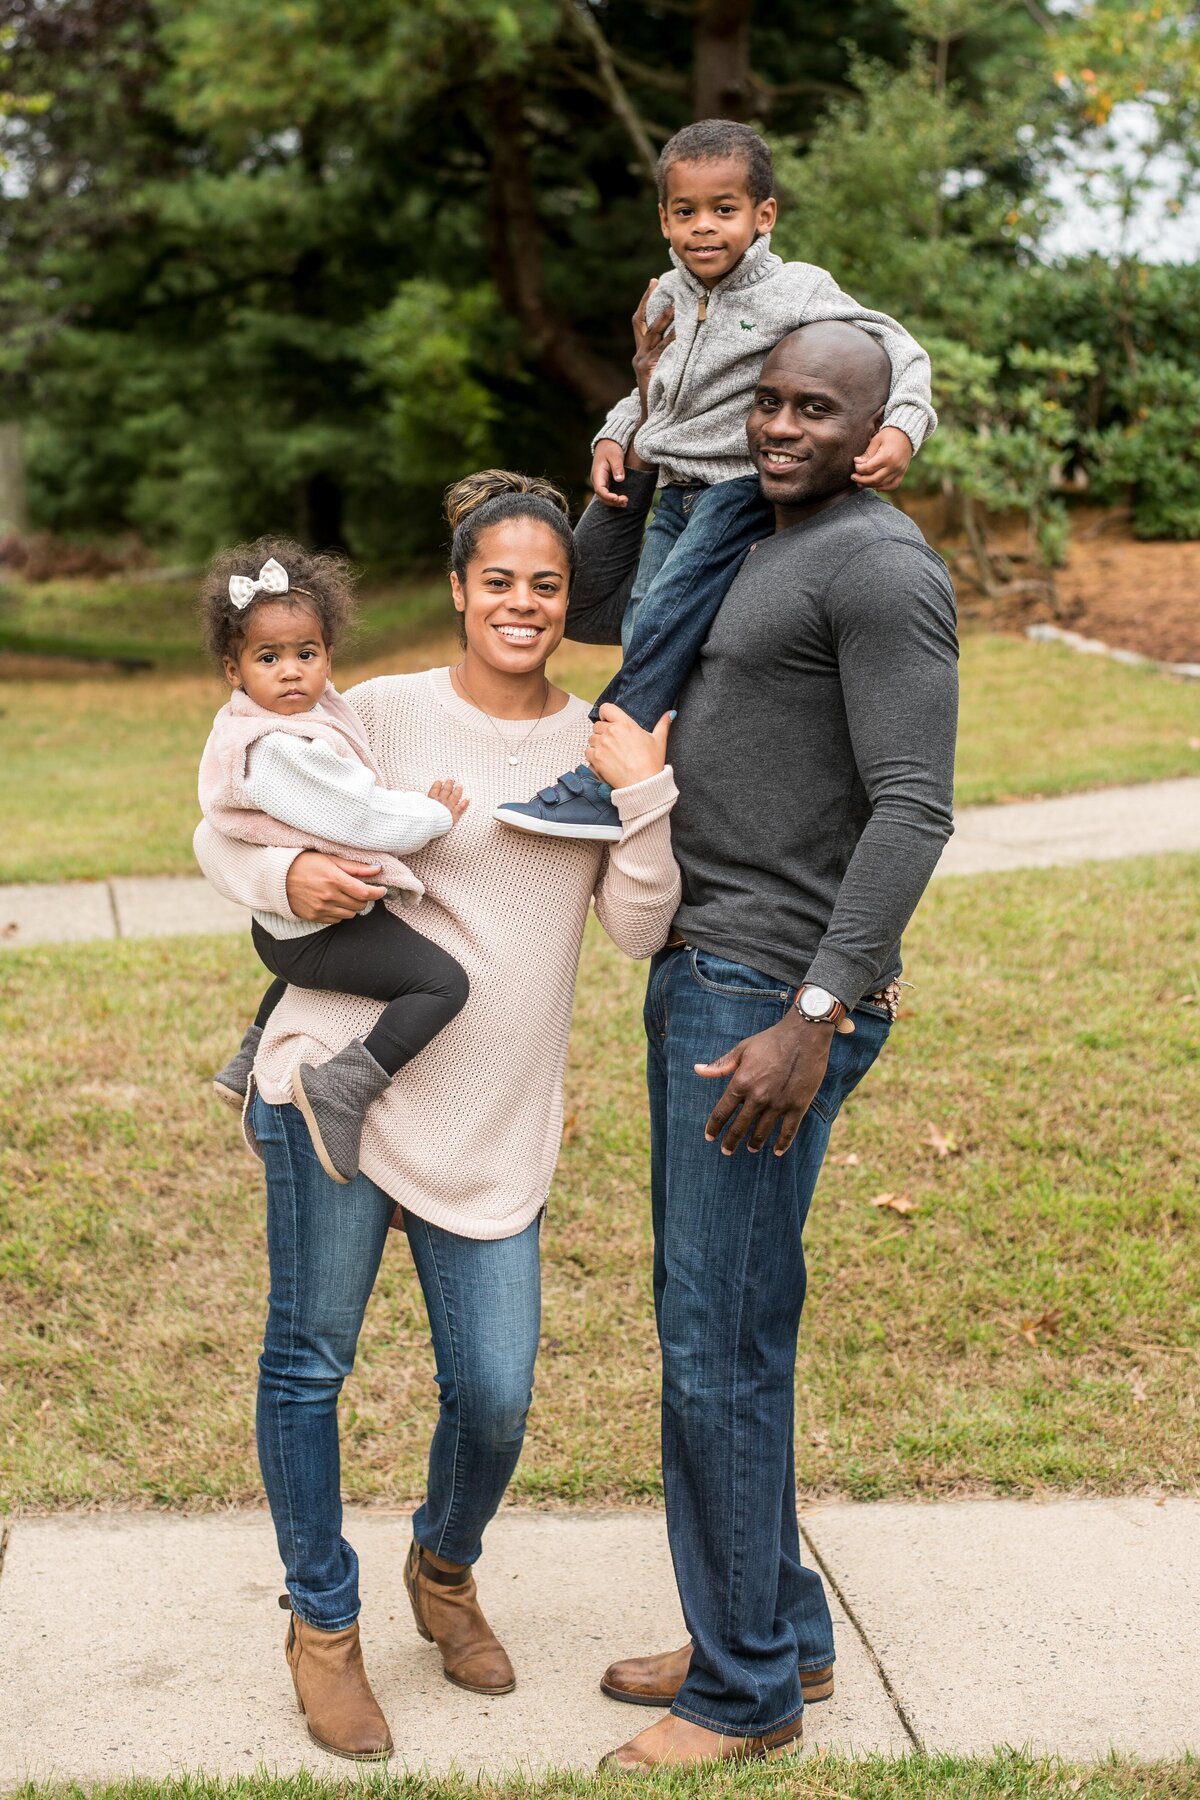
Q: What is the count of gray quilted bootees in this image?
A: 2